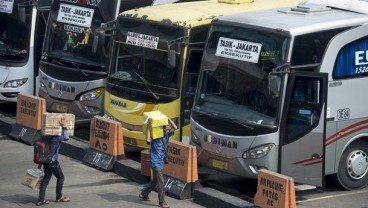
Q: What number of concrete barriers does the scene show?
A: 4